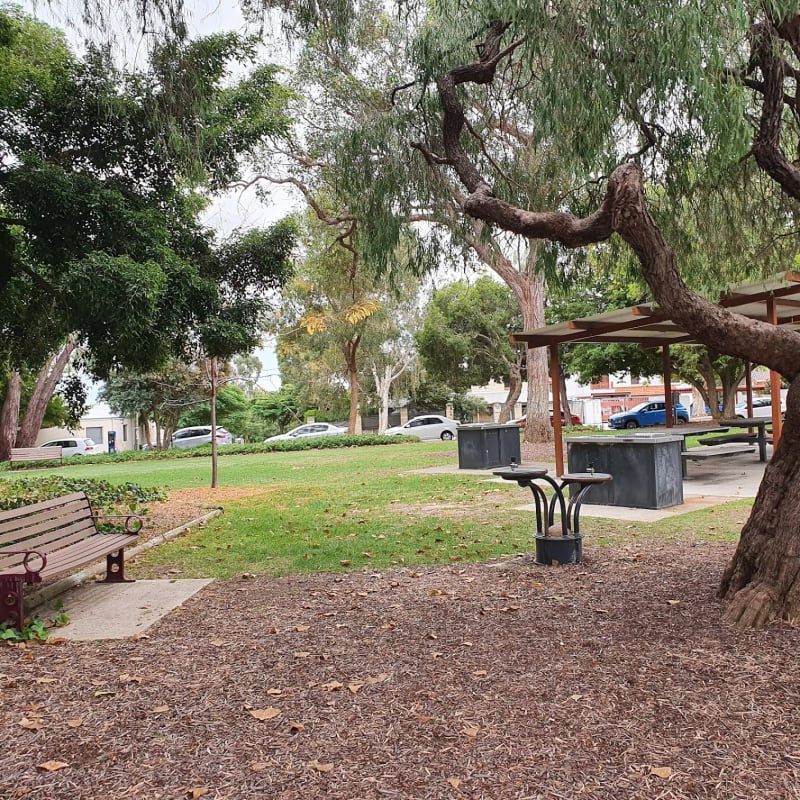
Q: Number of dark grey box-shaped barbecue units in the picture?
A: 2